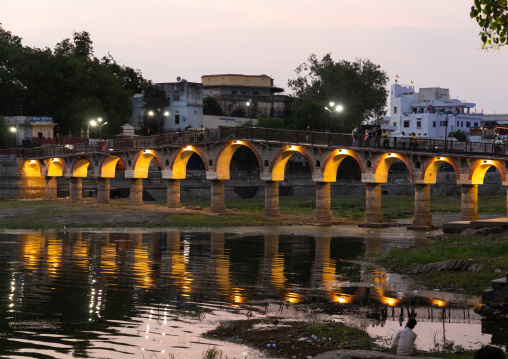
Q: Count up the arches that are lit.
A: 12